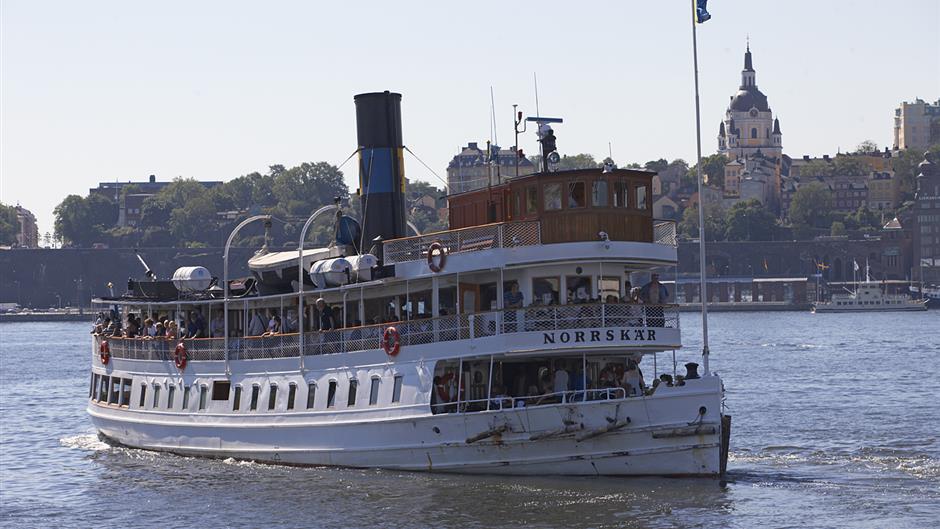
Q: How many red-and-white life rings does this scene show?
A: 4